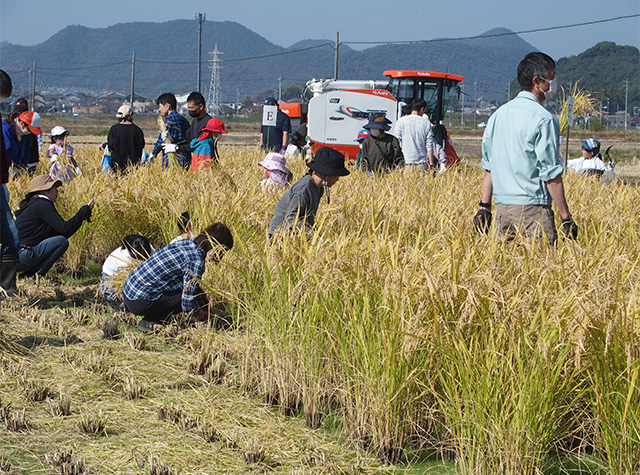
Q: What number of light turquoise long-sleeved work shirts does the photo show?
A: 1